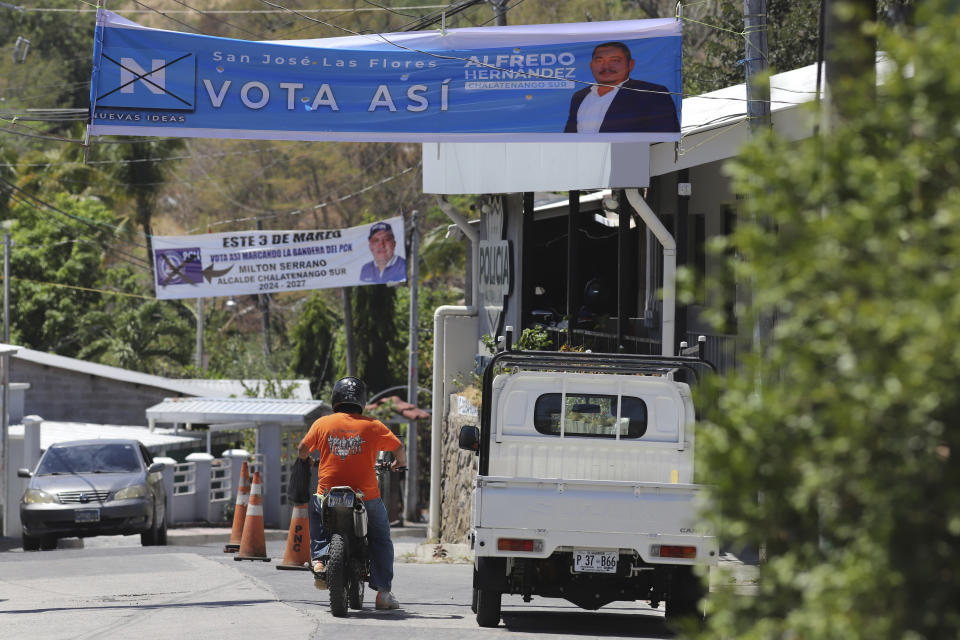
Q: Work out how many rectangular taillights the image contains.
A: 2